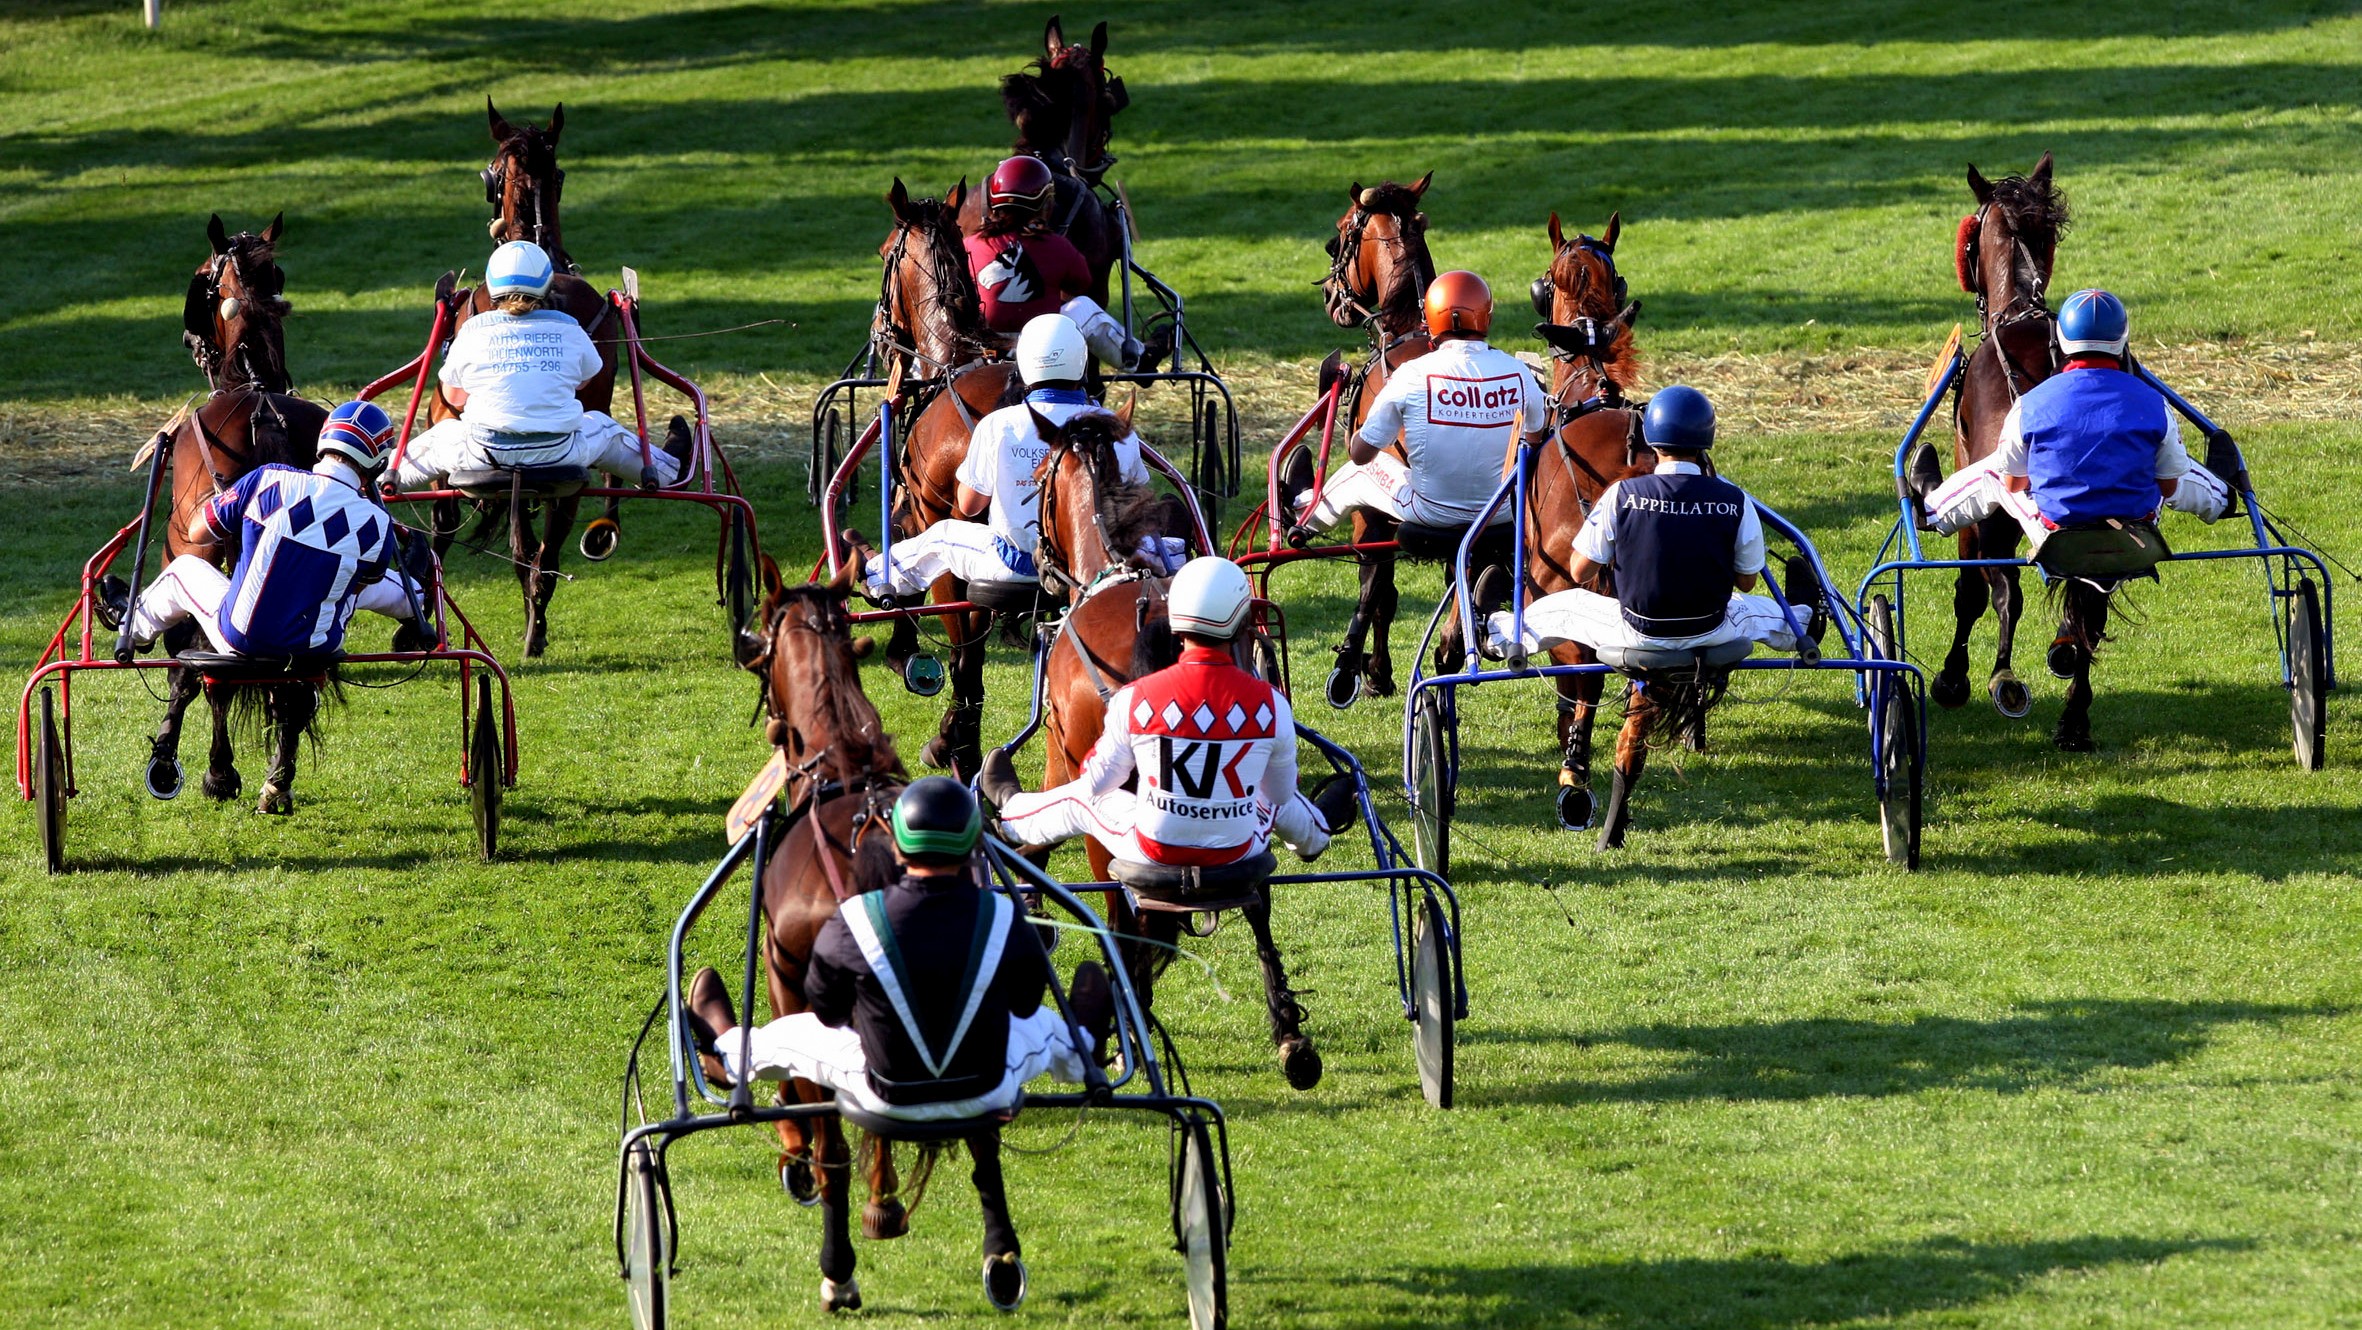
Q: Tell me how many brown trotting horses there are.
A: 9